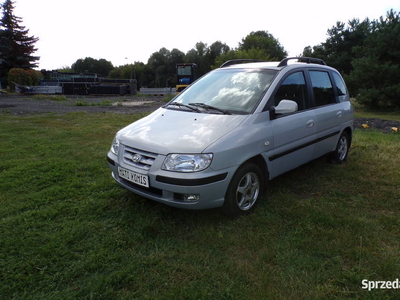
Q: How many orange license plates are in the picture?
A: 0